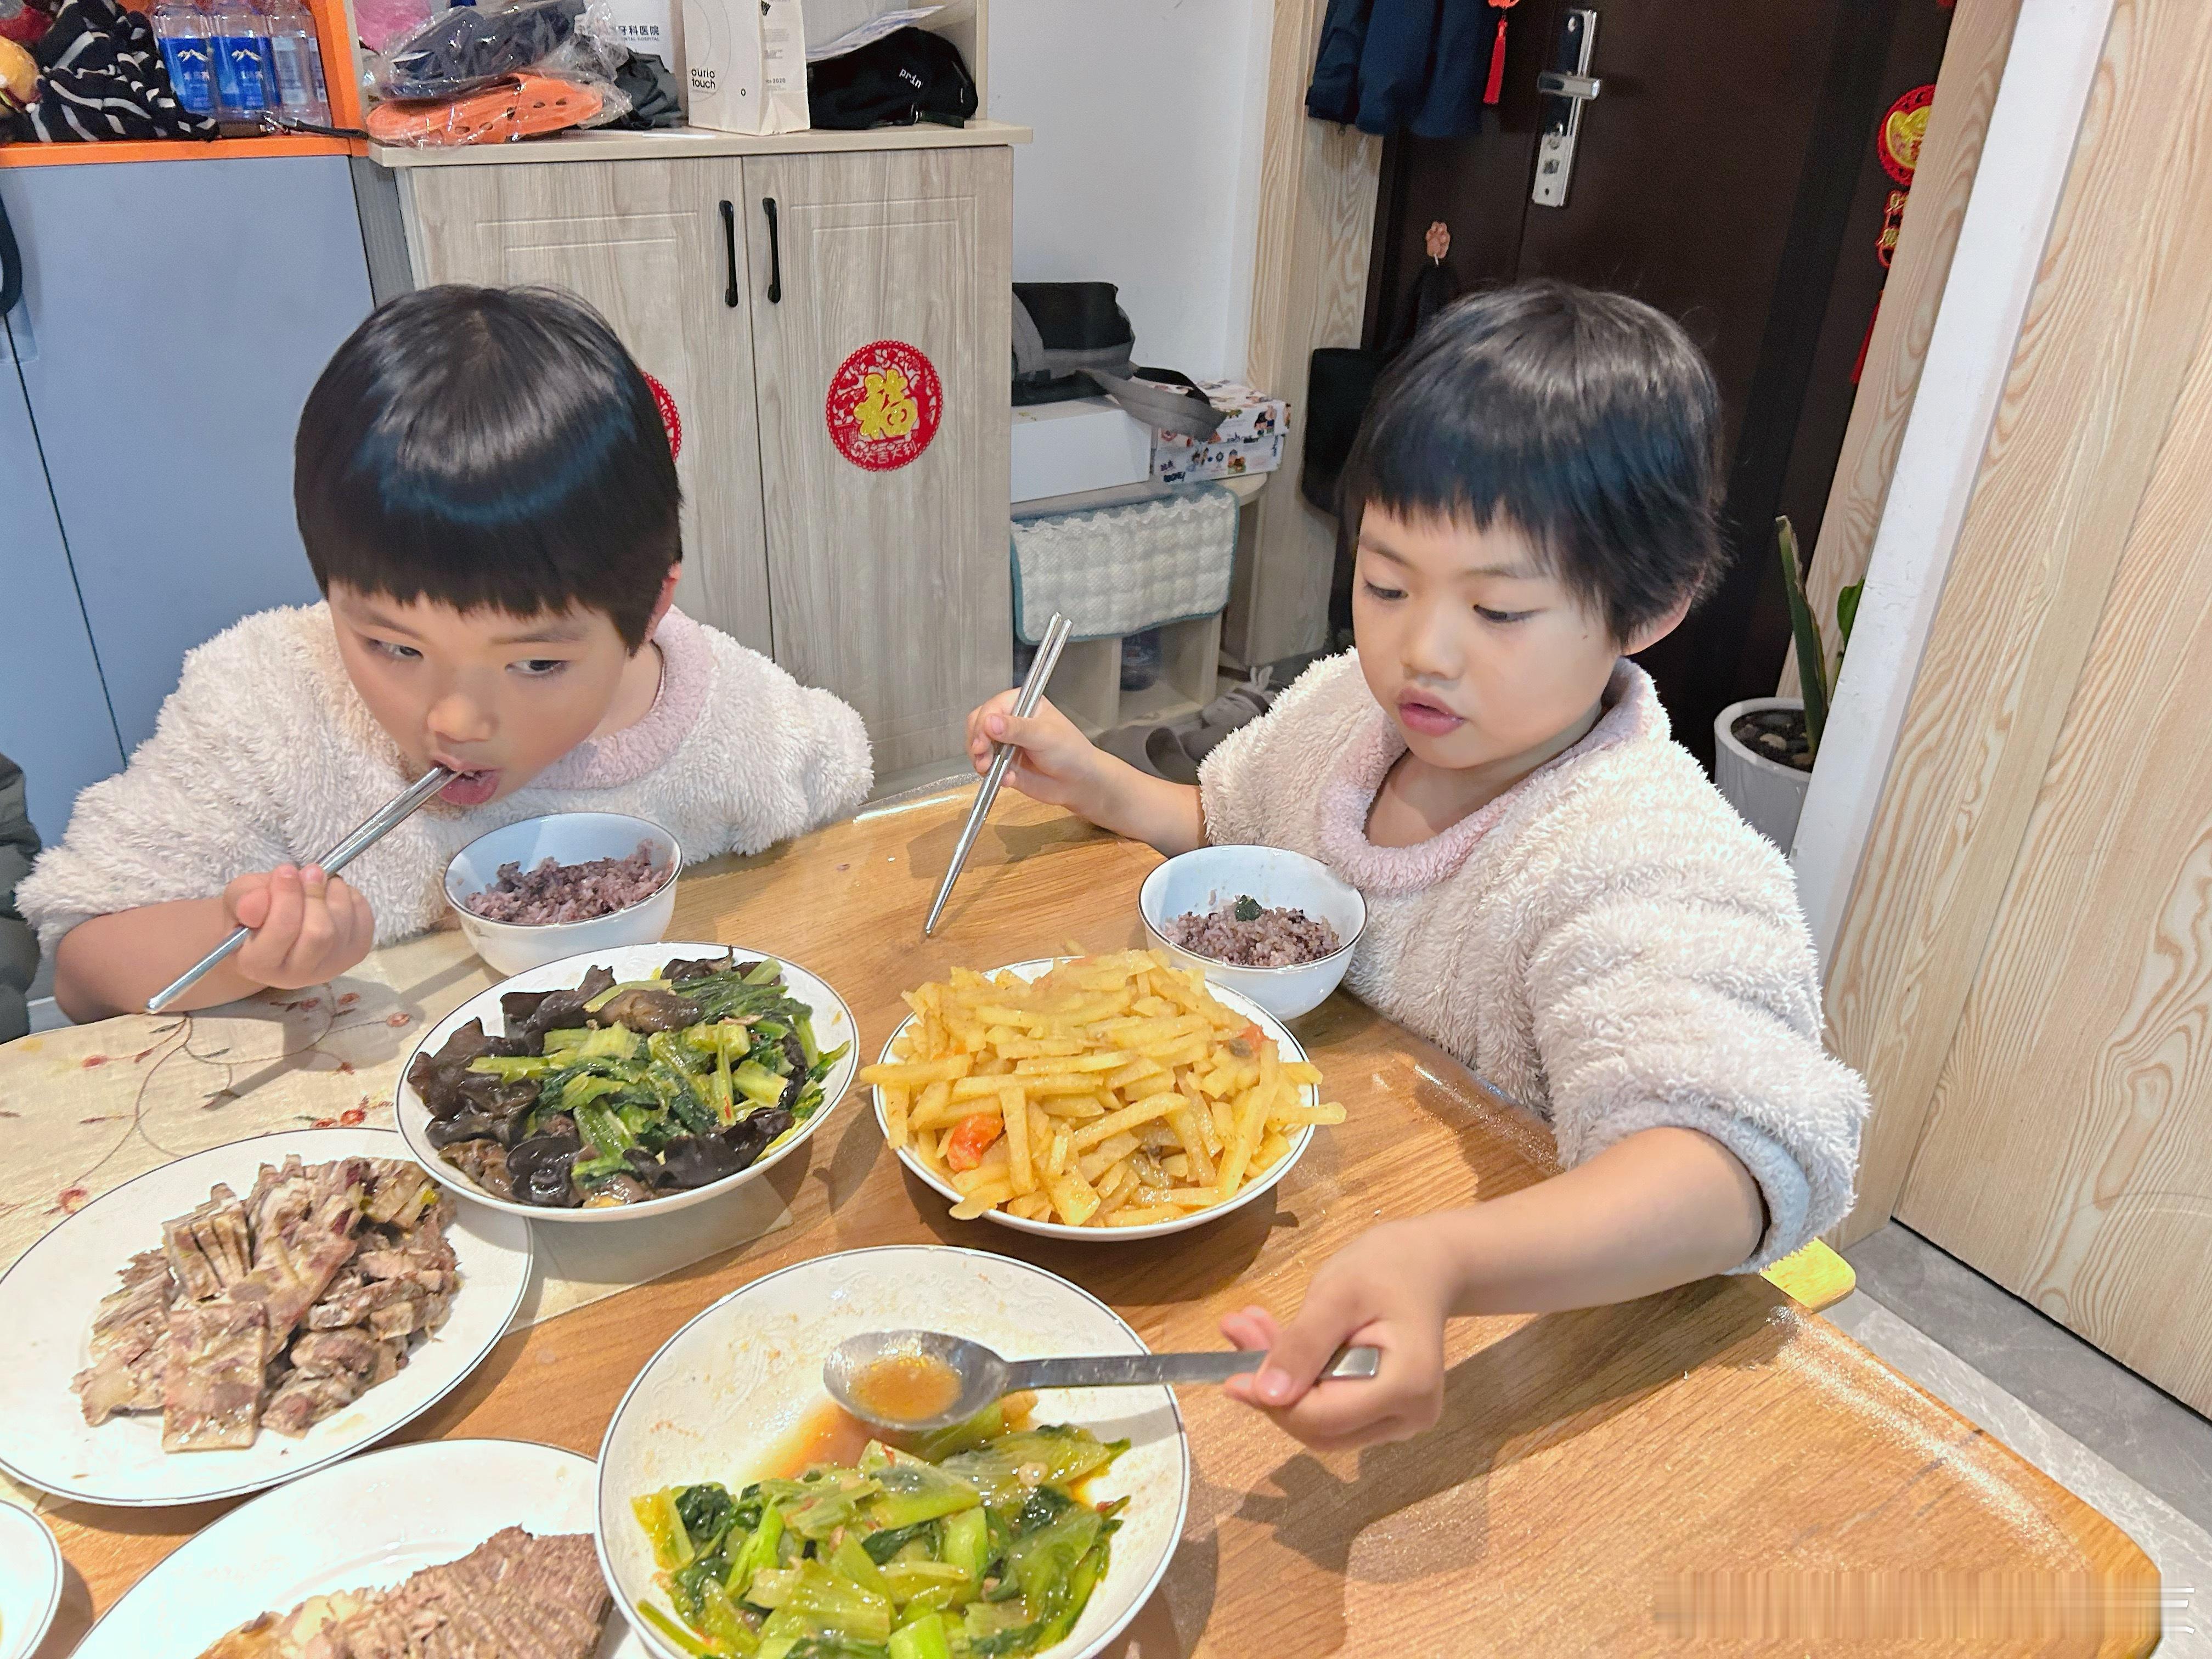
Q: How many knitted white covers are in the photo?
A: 1